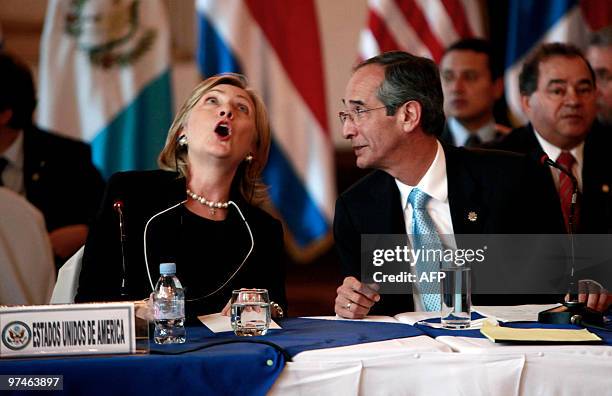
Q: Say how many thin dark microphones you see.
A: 2